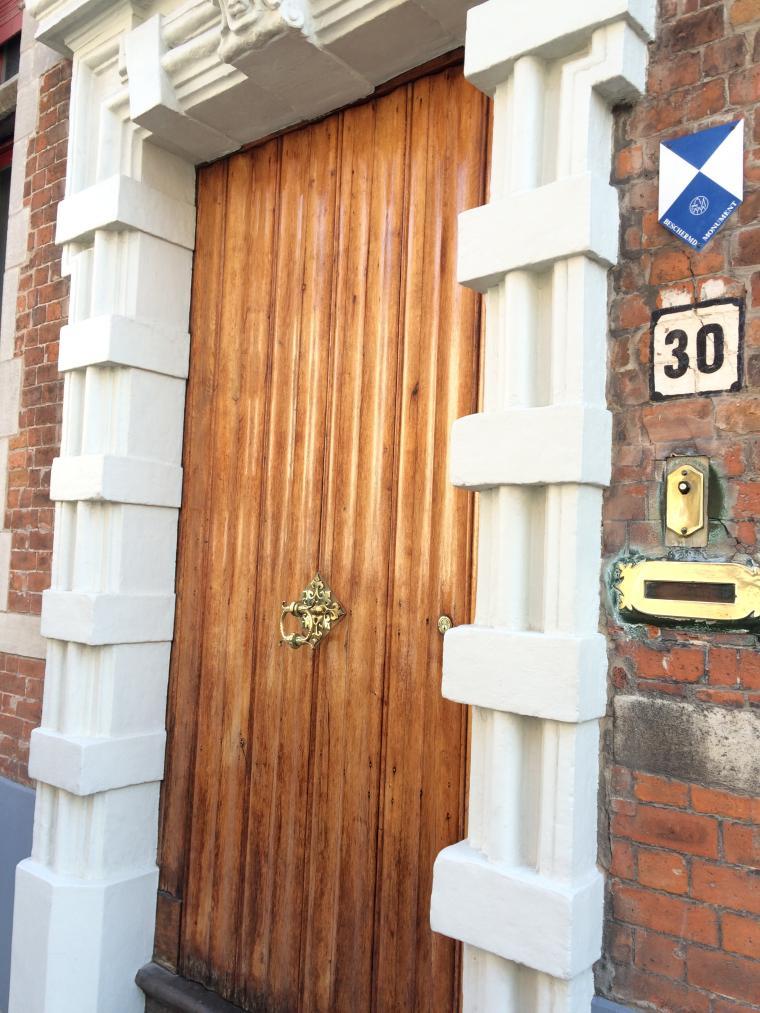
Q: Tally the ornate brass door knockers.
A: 1